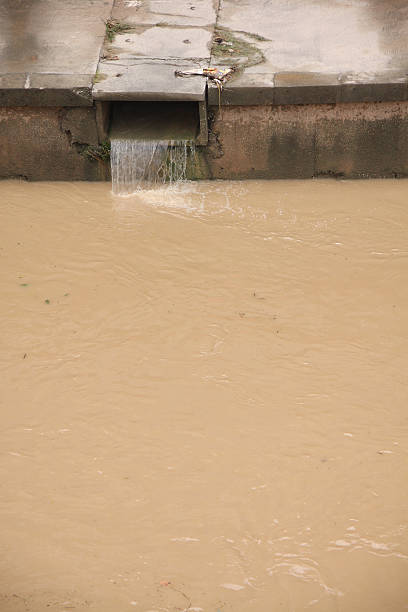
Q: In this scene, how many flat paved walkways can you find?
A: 1